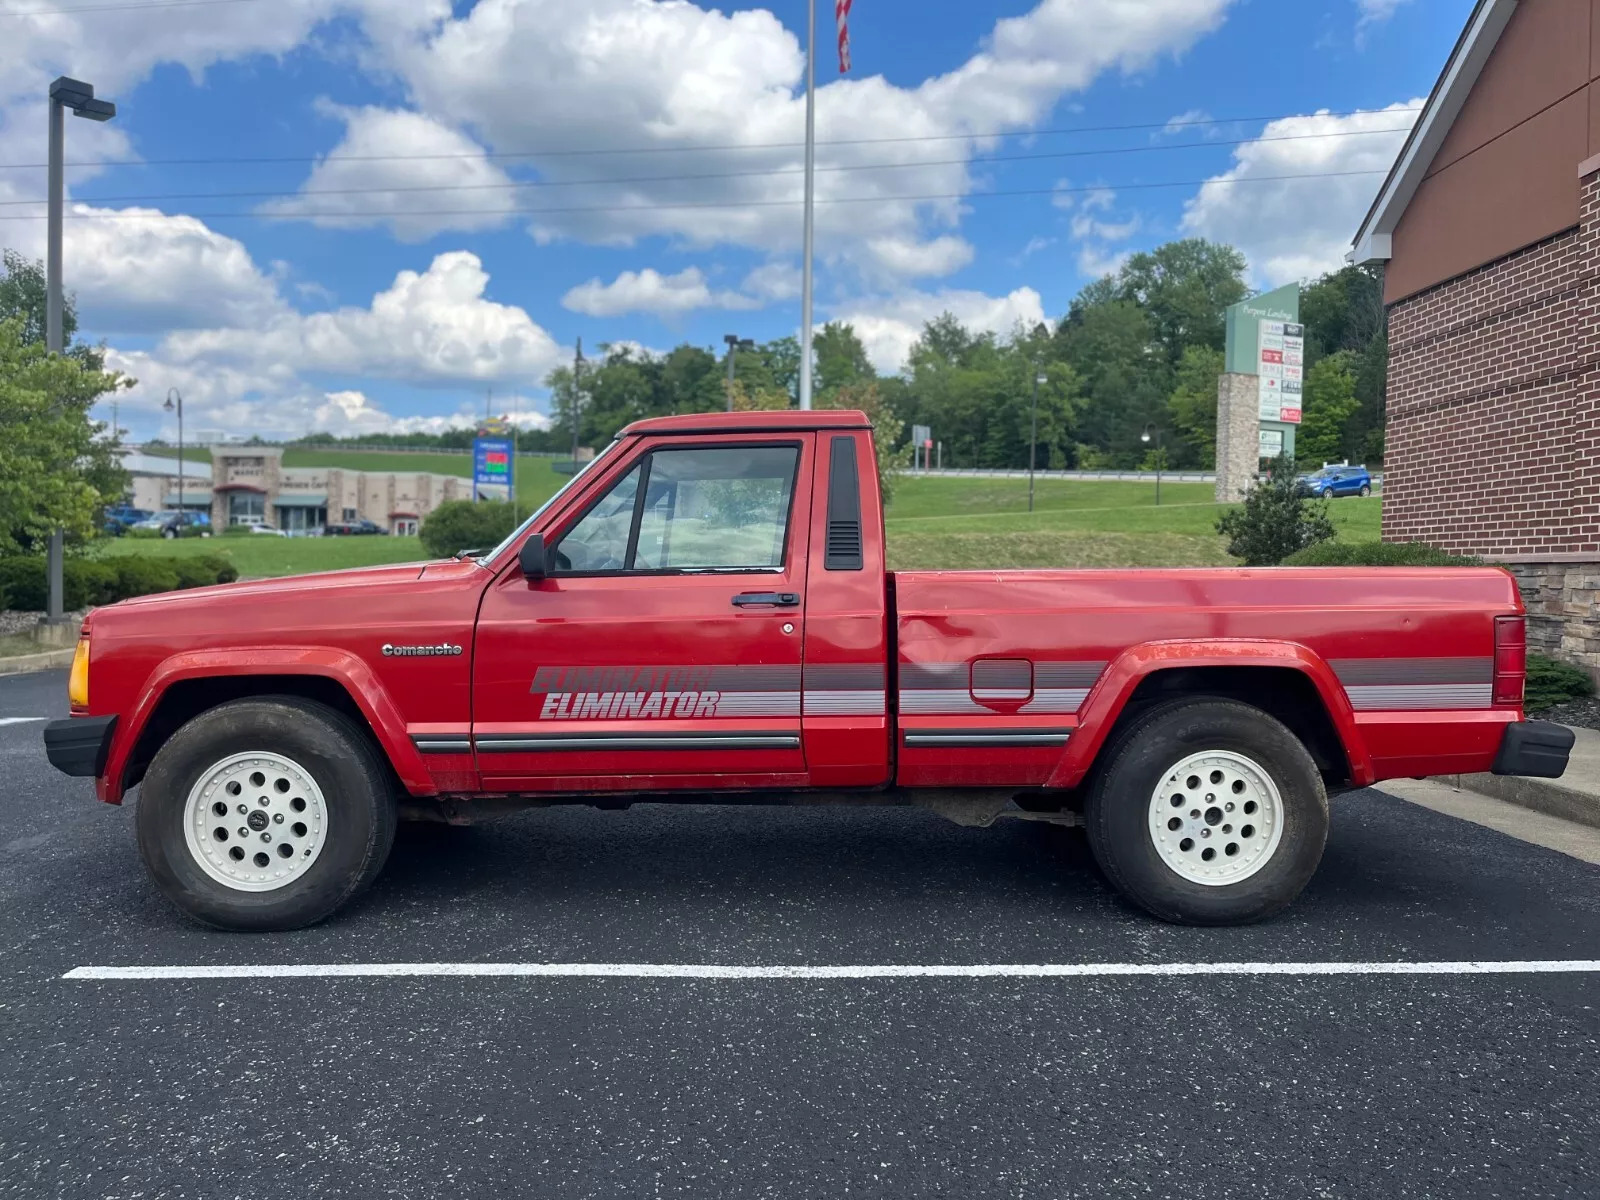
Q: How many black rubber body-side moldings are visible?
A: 3